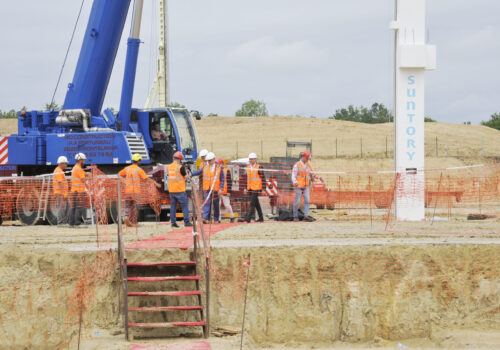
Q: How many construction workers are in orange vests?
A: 9